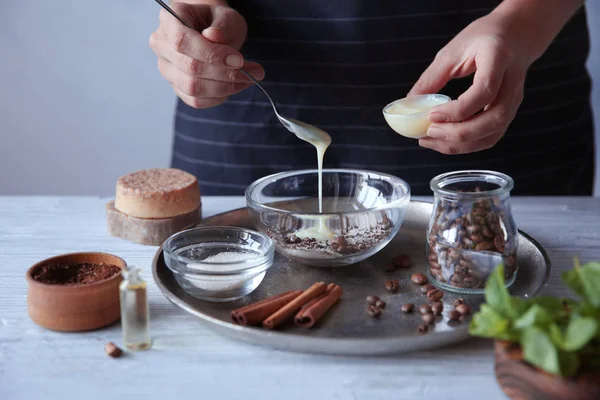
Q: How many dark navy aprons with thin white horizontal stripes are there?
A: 1